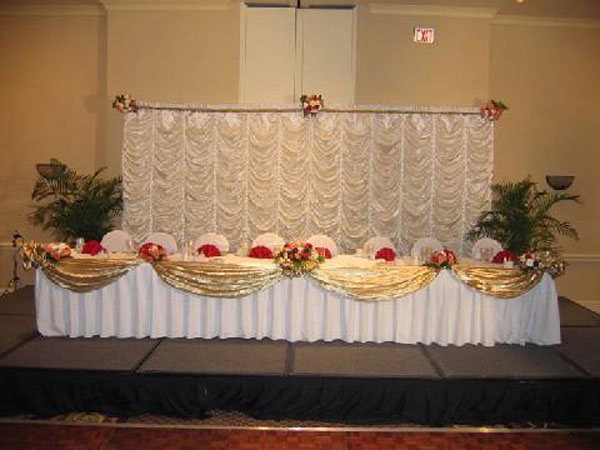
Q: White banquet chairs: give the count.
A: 8